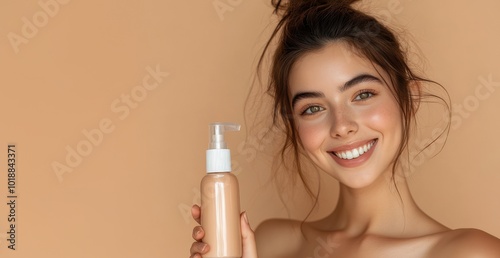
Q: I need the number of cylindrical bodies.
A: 1